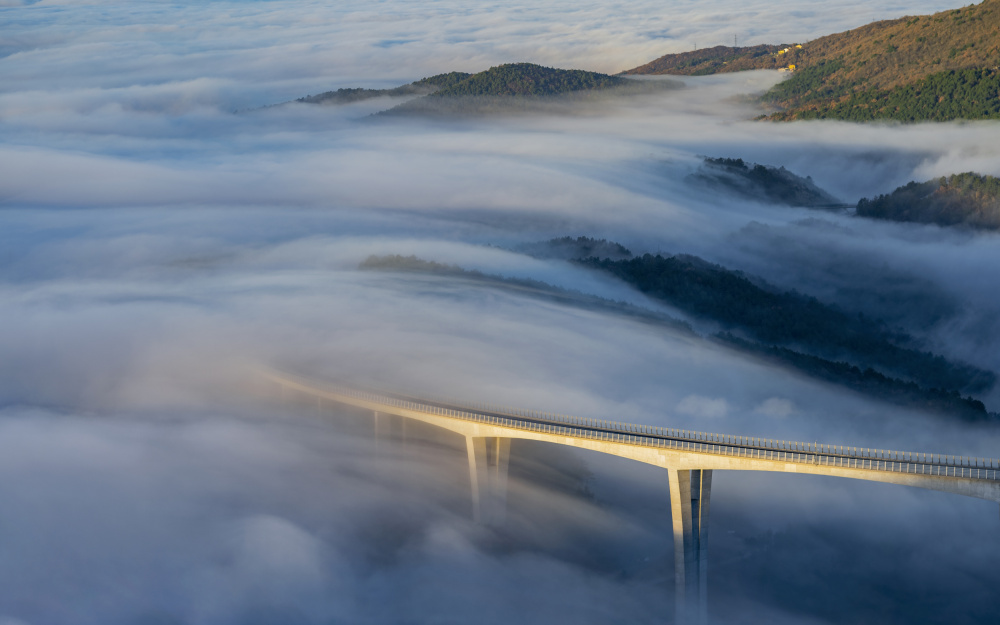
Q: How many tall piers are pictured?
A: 2